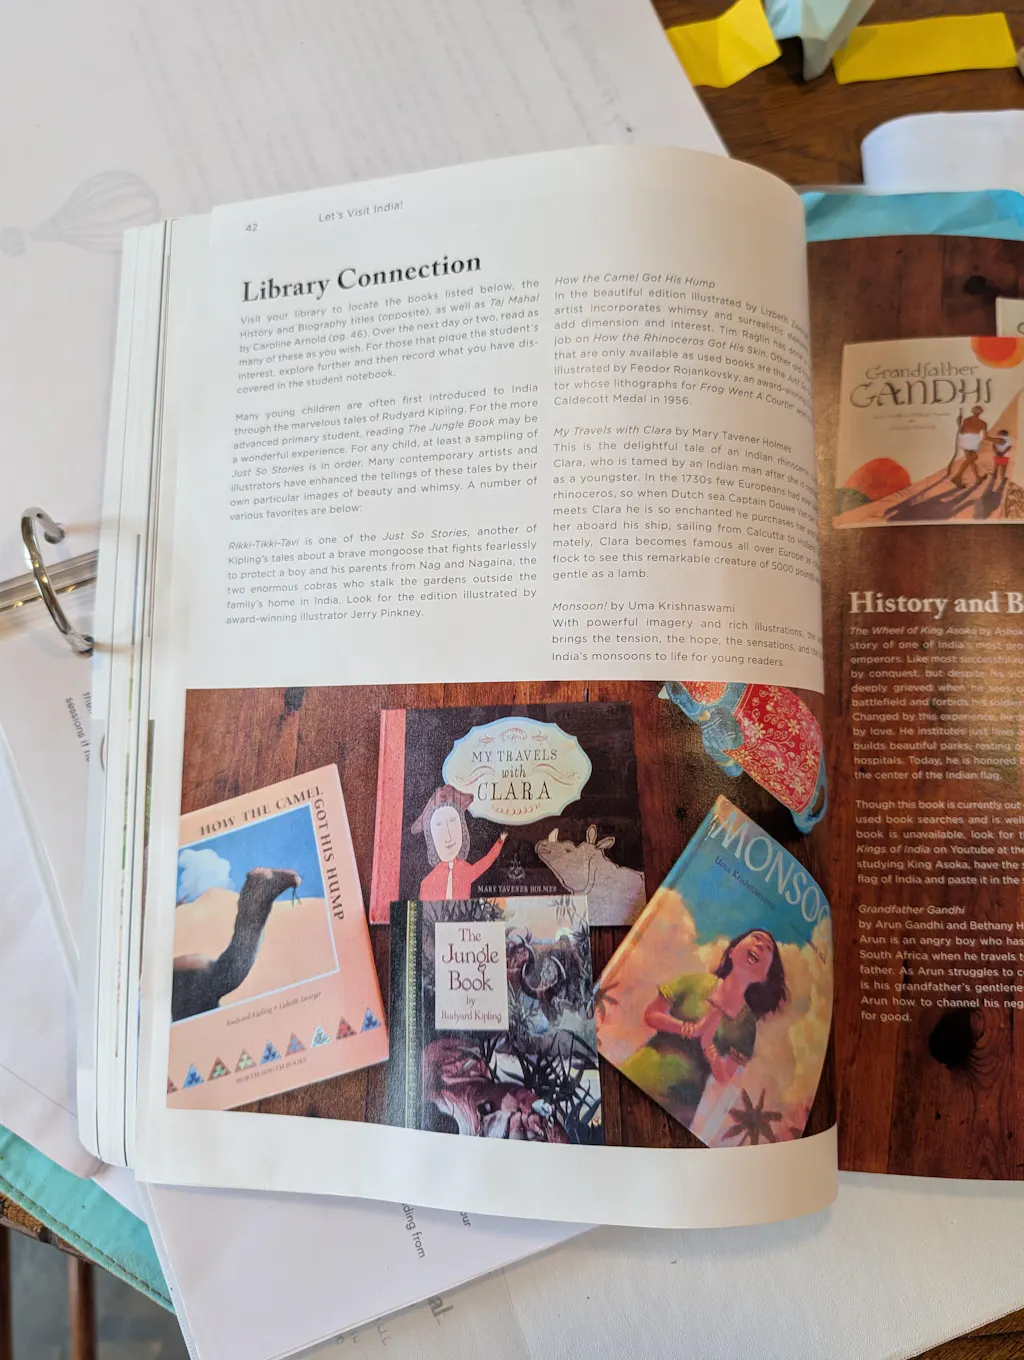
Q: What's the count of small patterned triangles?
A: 9